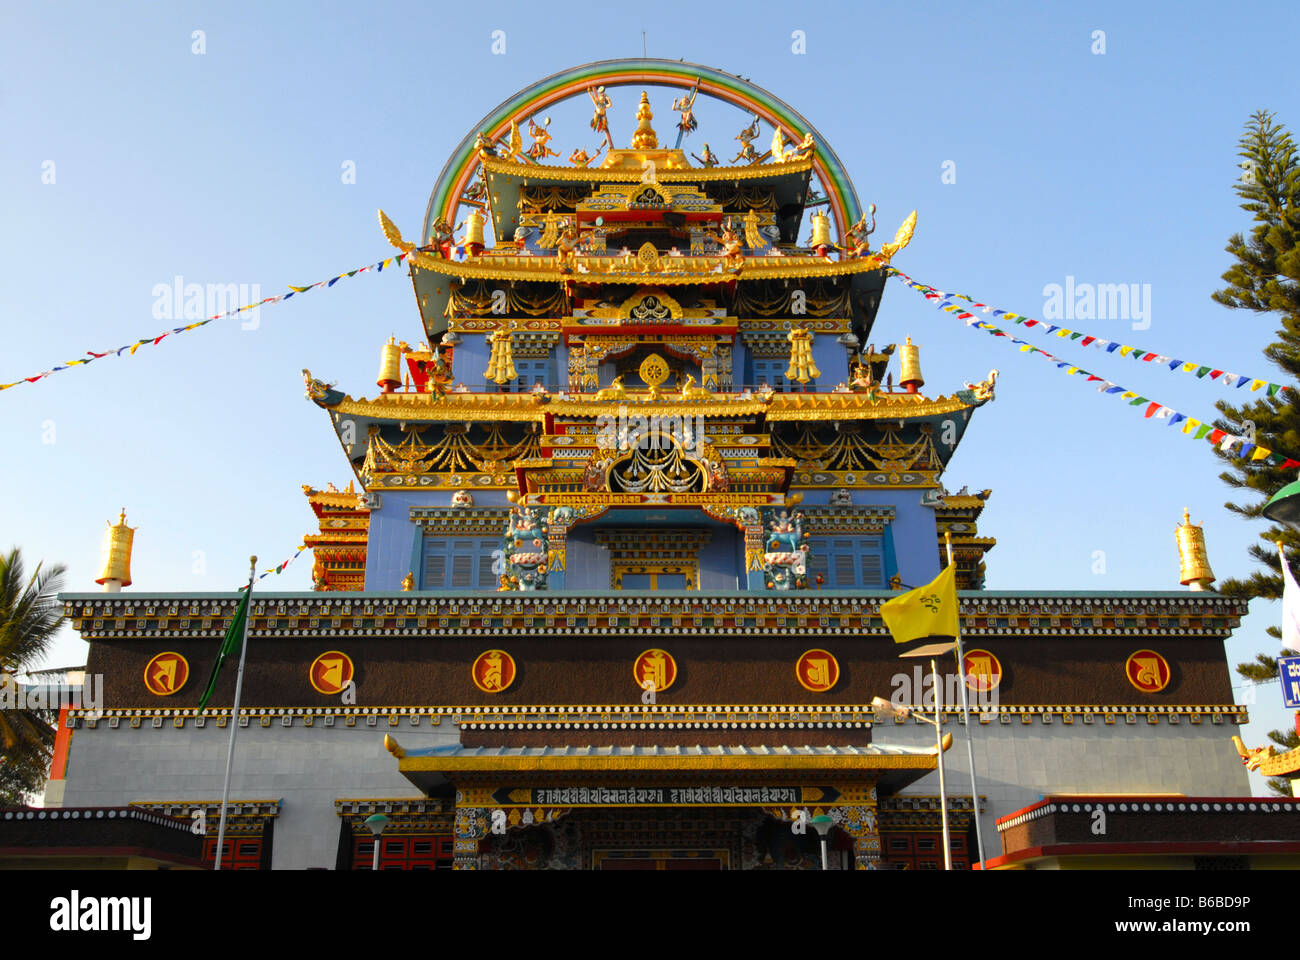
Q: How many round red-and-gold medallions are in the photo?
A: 7